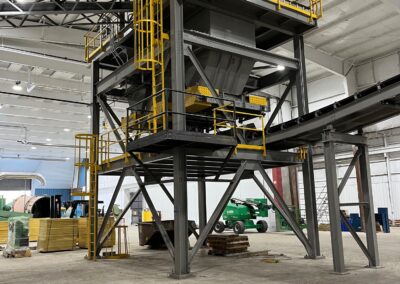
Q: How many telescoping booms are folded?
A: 1